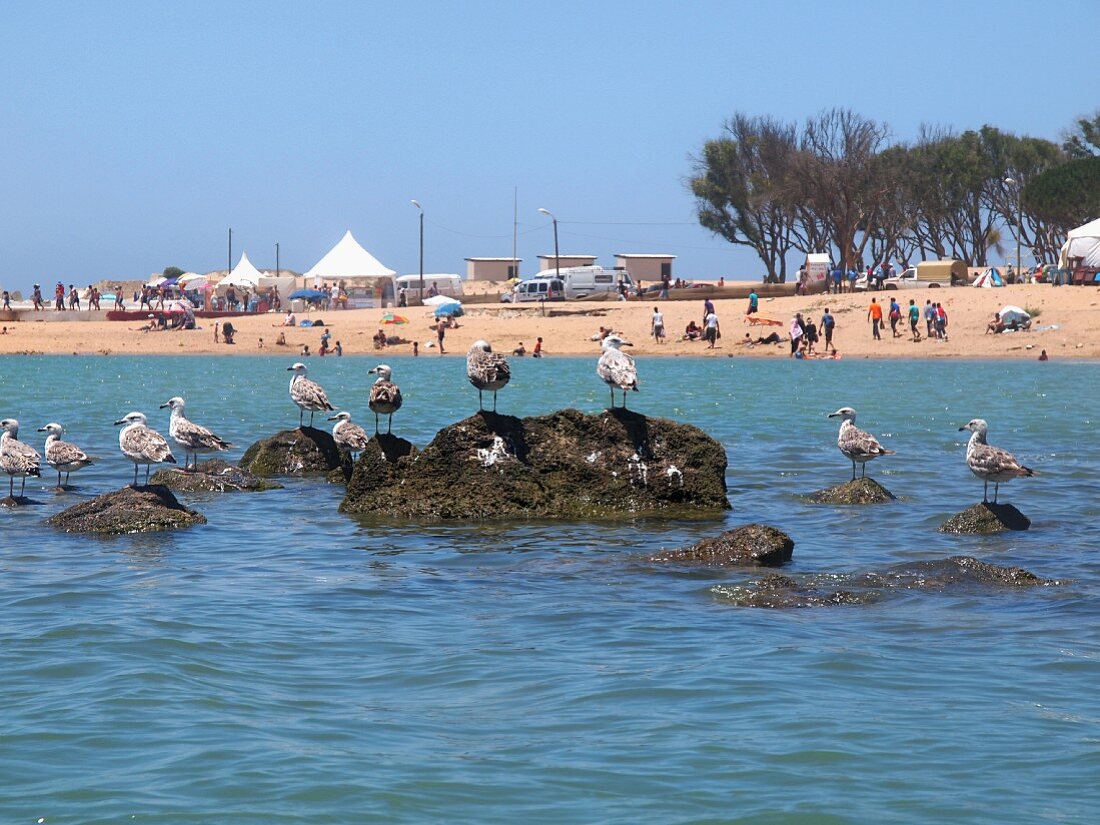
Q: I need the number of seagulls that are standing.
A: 11